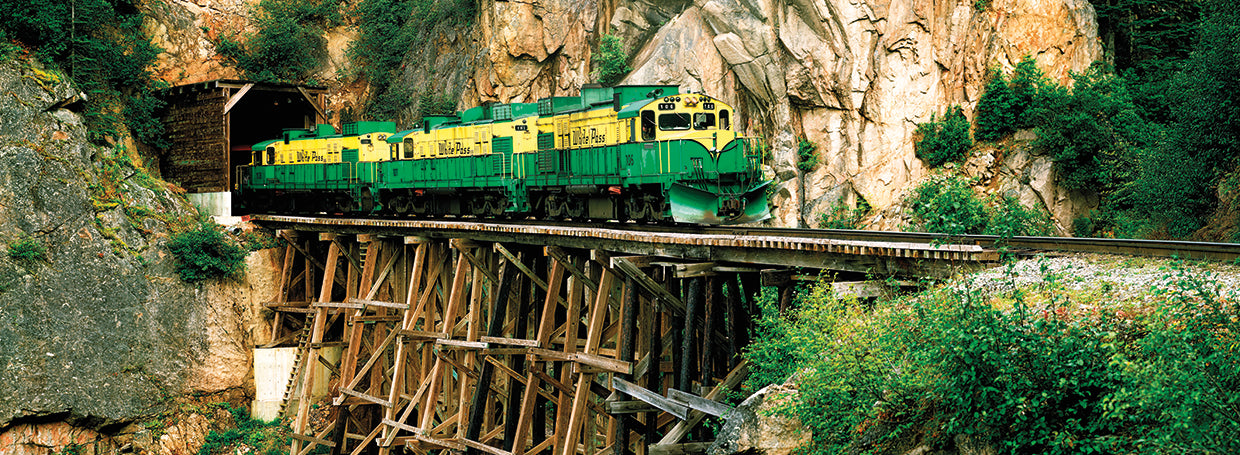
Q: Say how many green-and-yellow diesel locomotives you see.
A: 3